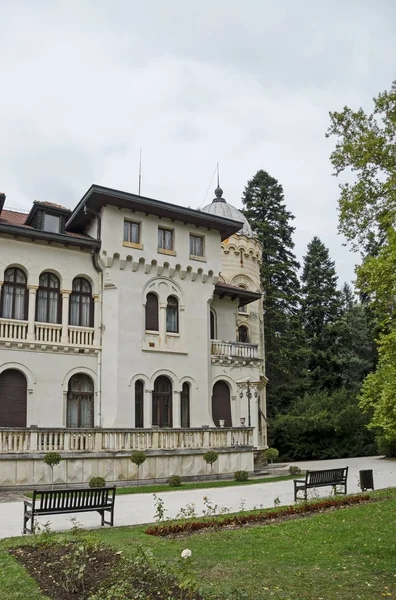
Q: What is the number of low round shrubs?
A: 4